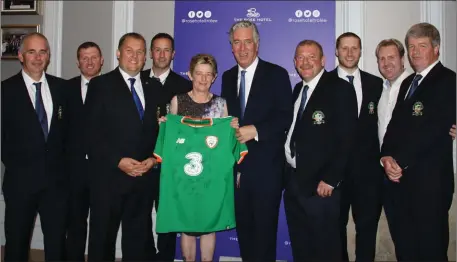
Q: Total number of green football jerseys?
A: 1